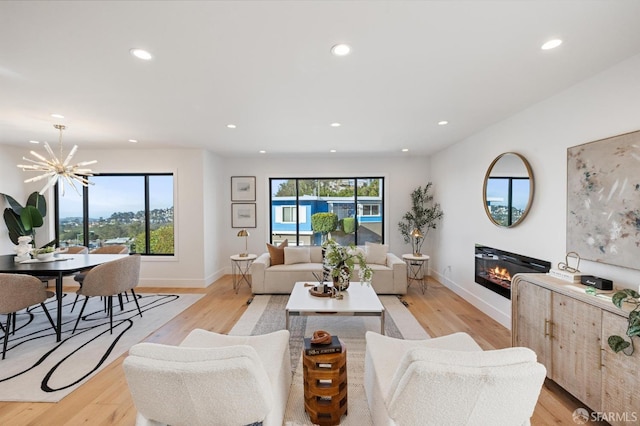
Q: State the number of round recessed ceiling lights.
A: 12